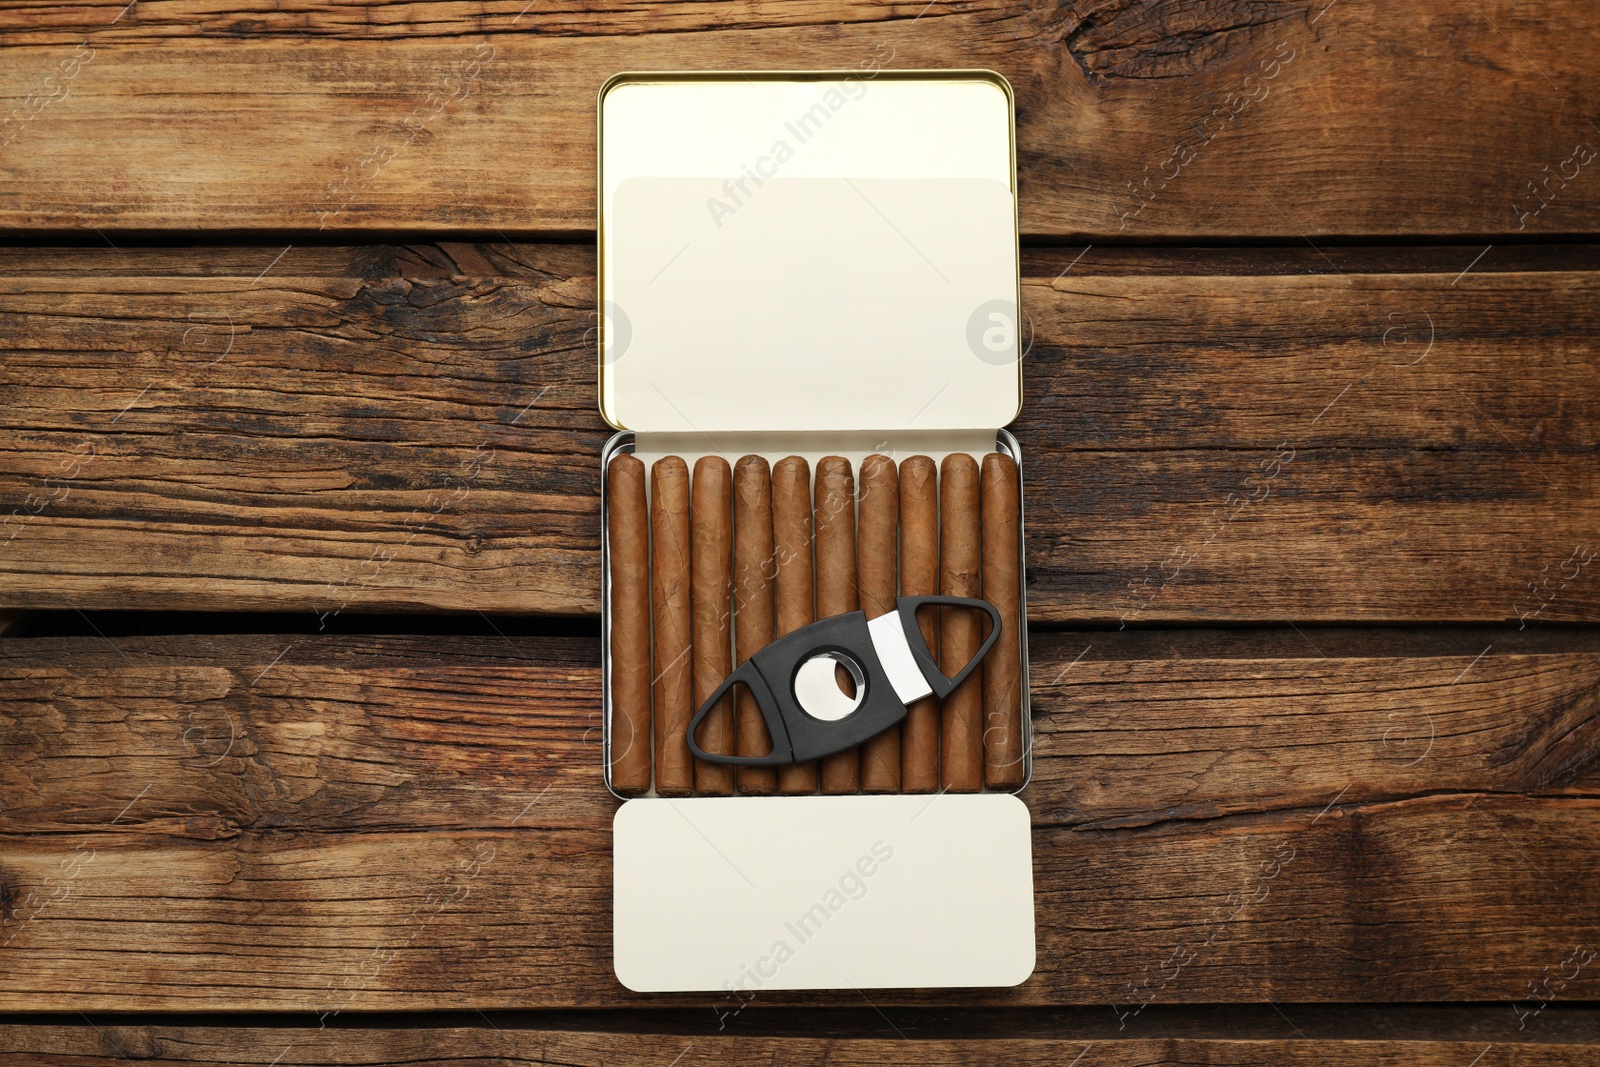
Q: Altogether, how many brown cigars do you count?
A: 10